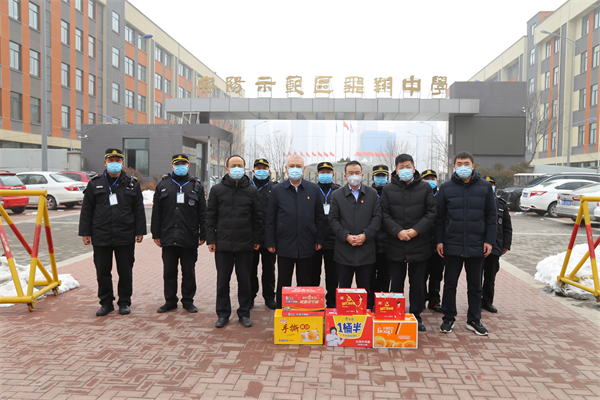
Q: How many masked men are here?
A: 12